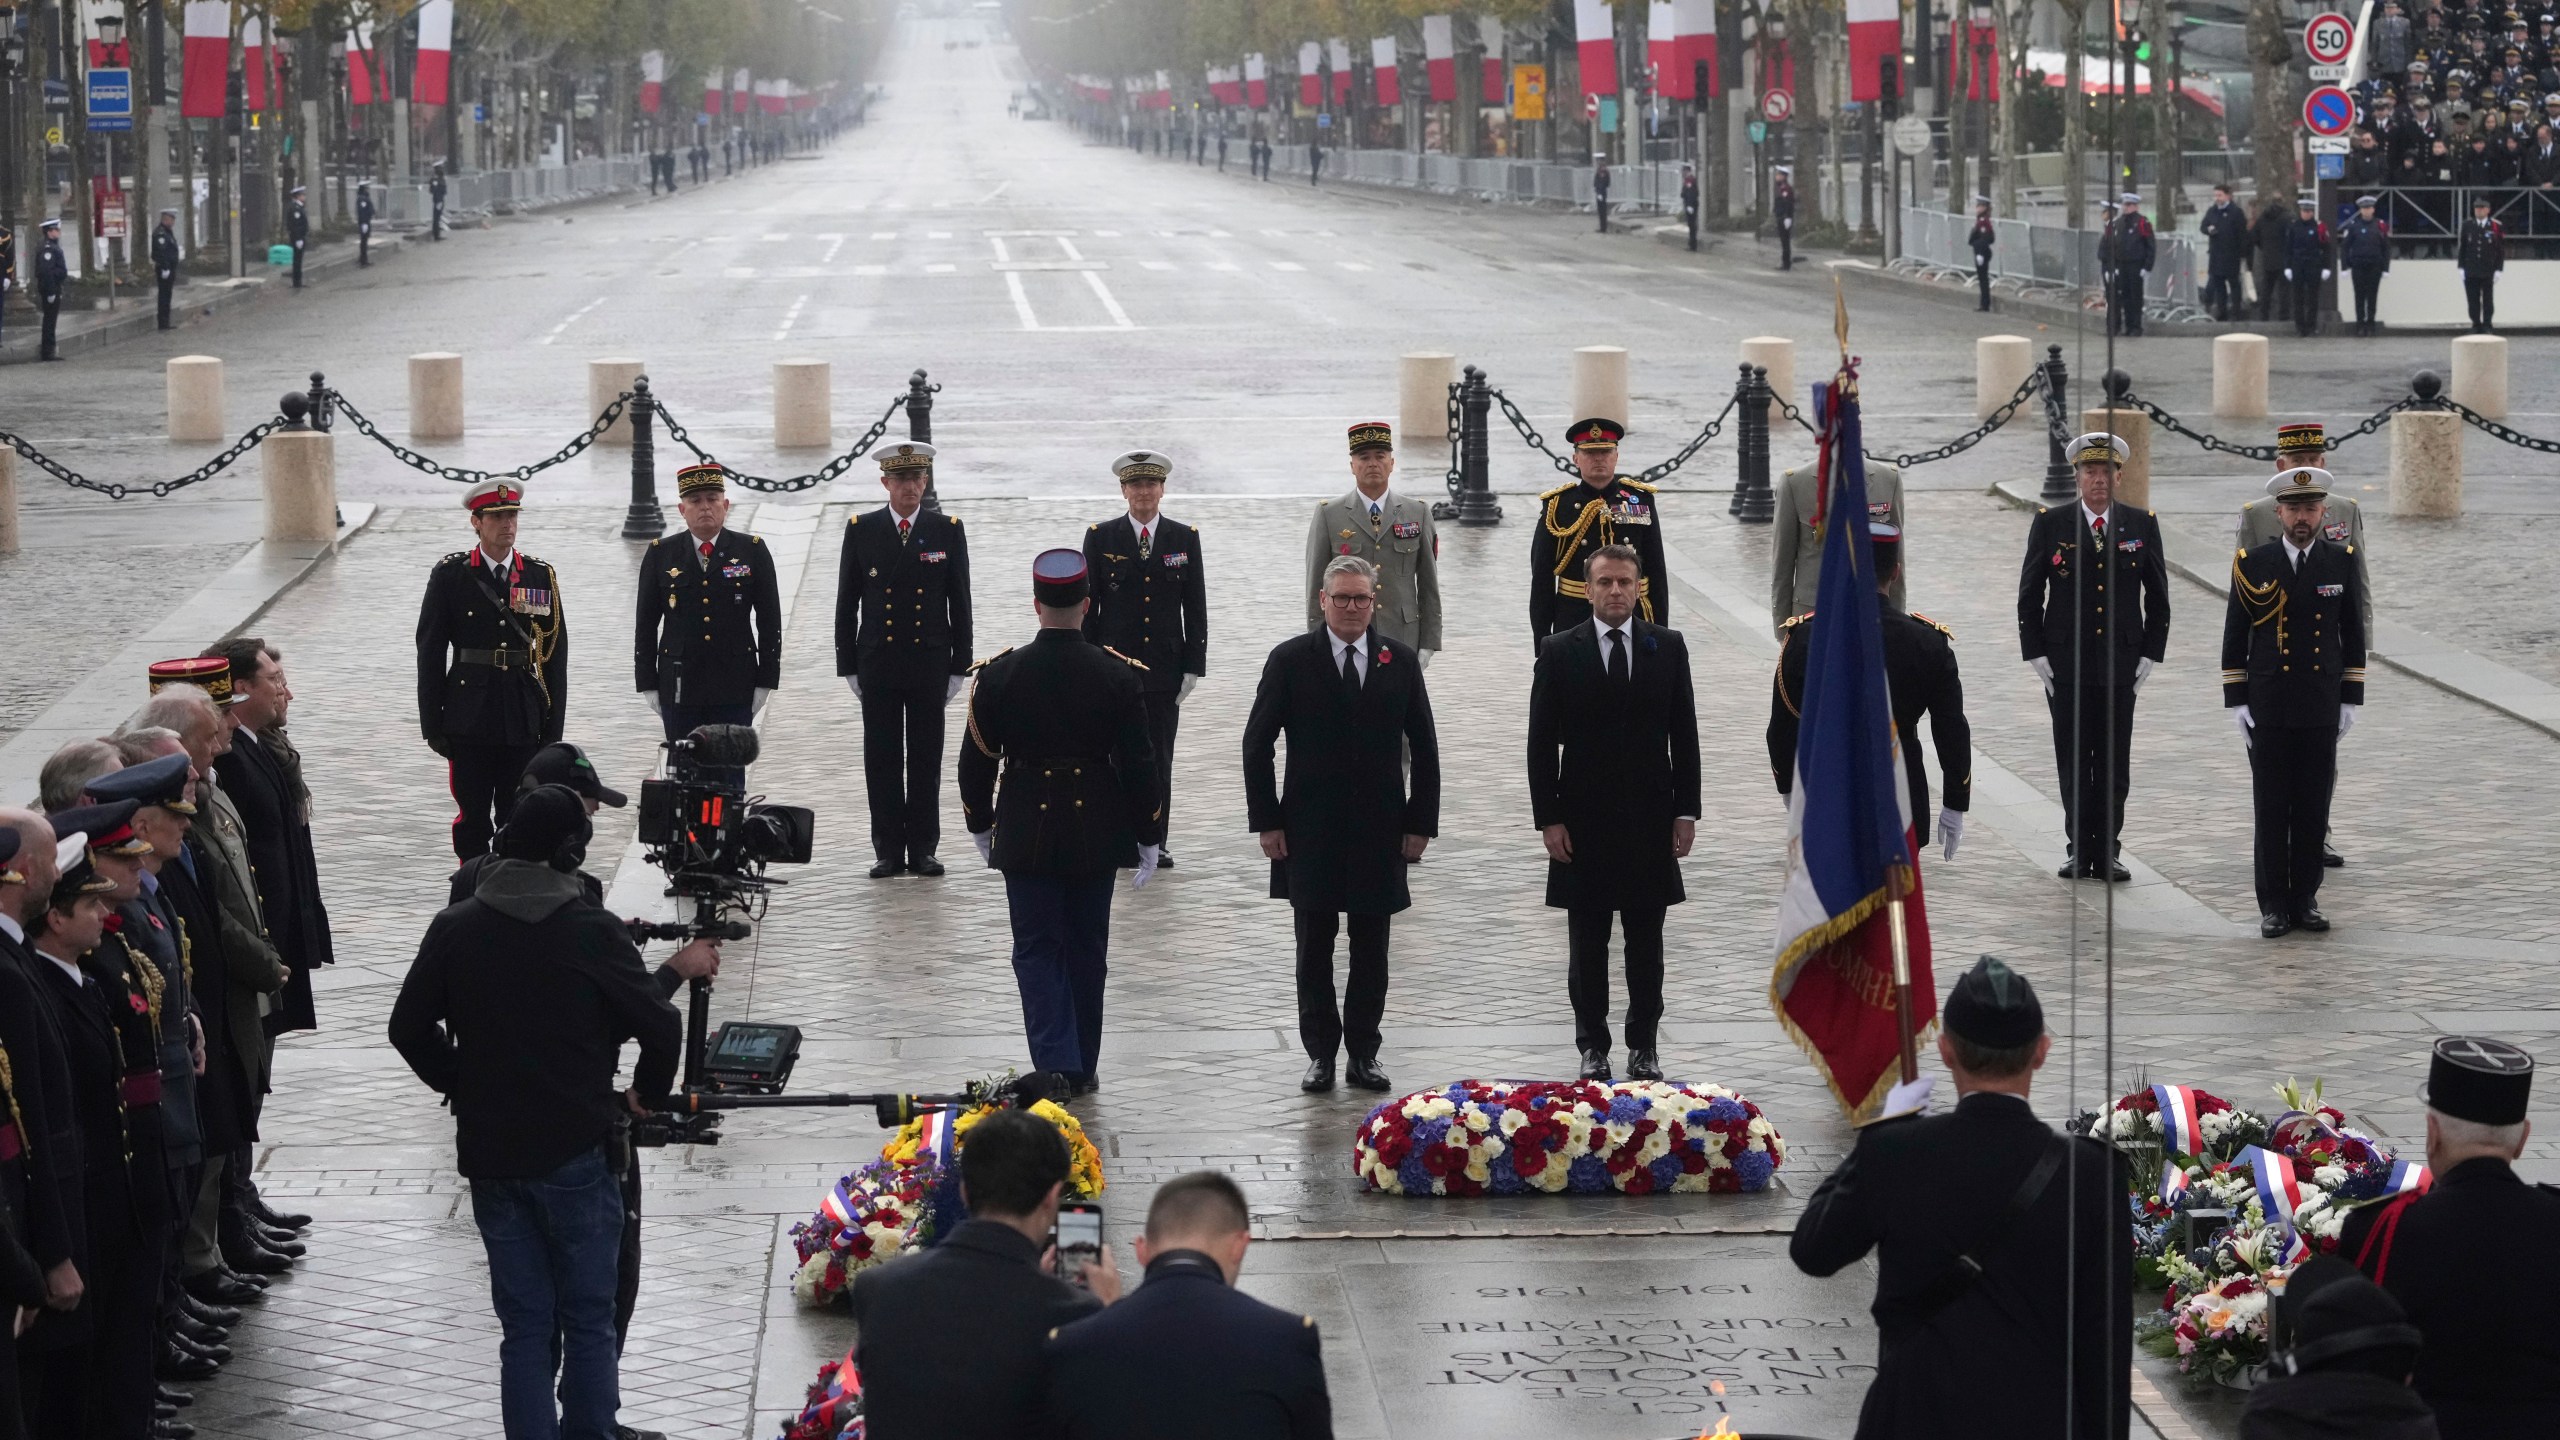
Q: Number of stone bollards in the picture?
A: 14